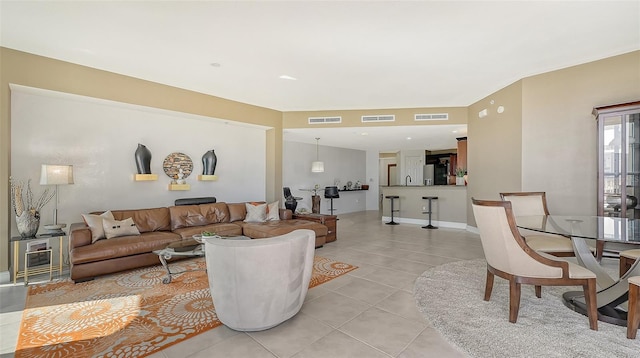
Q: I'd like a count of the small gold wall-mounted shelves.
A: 3